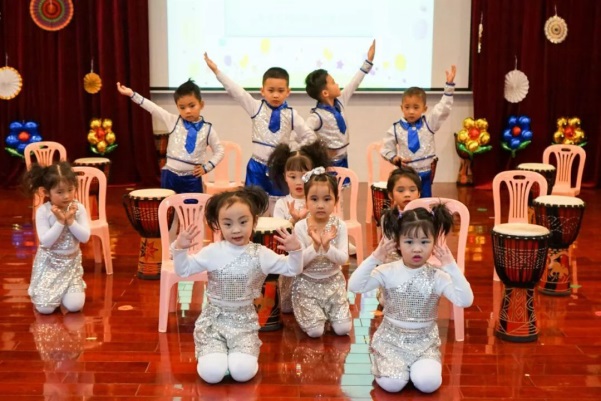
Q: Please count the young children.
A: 10